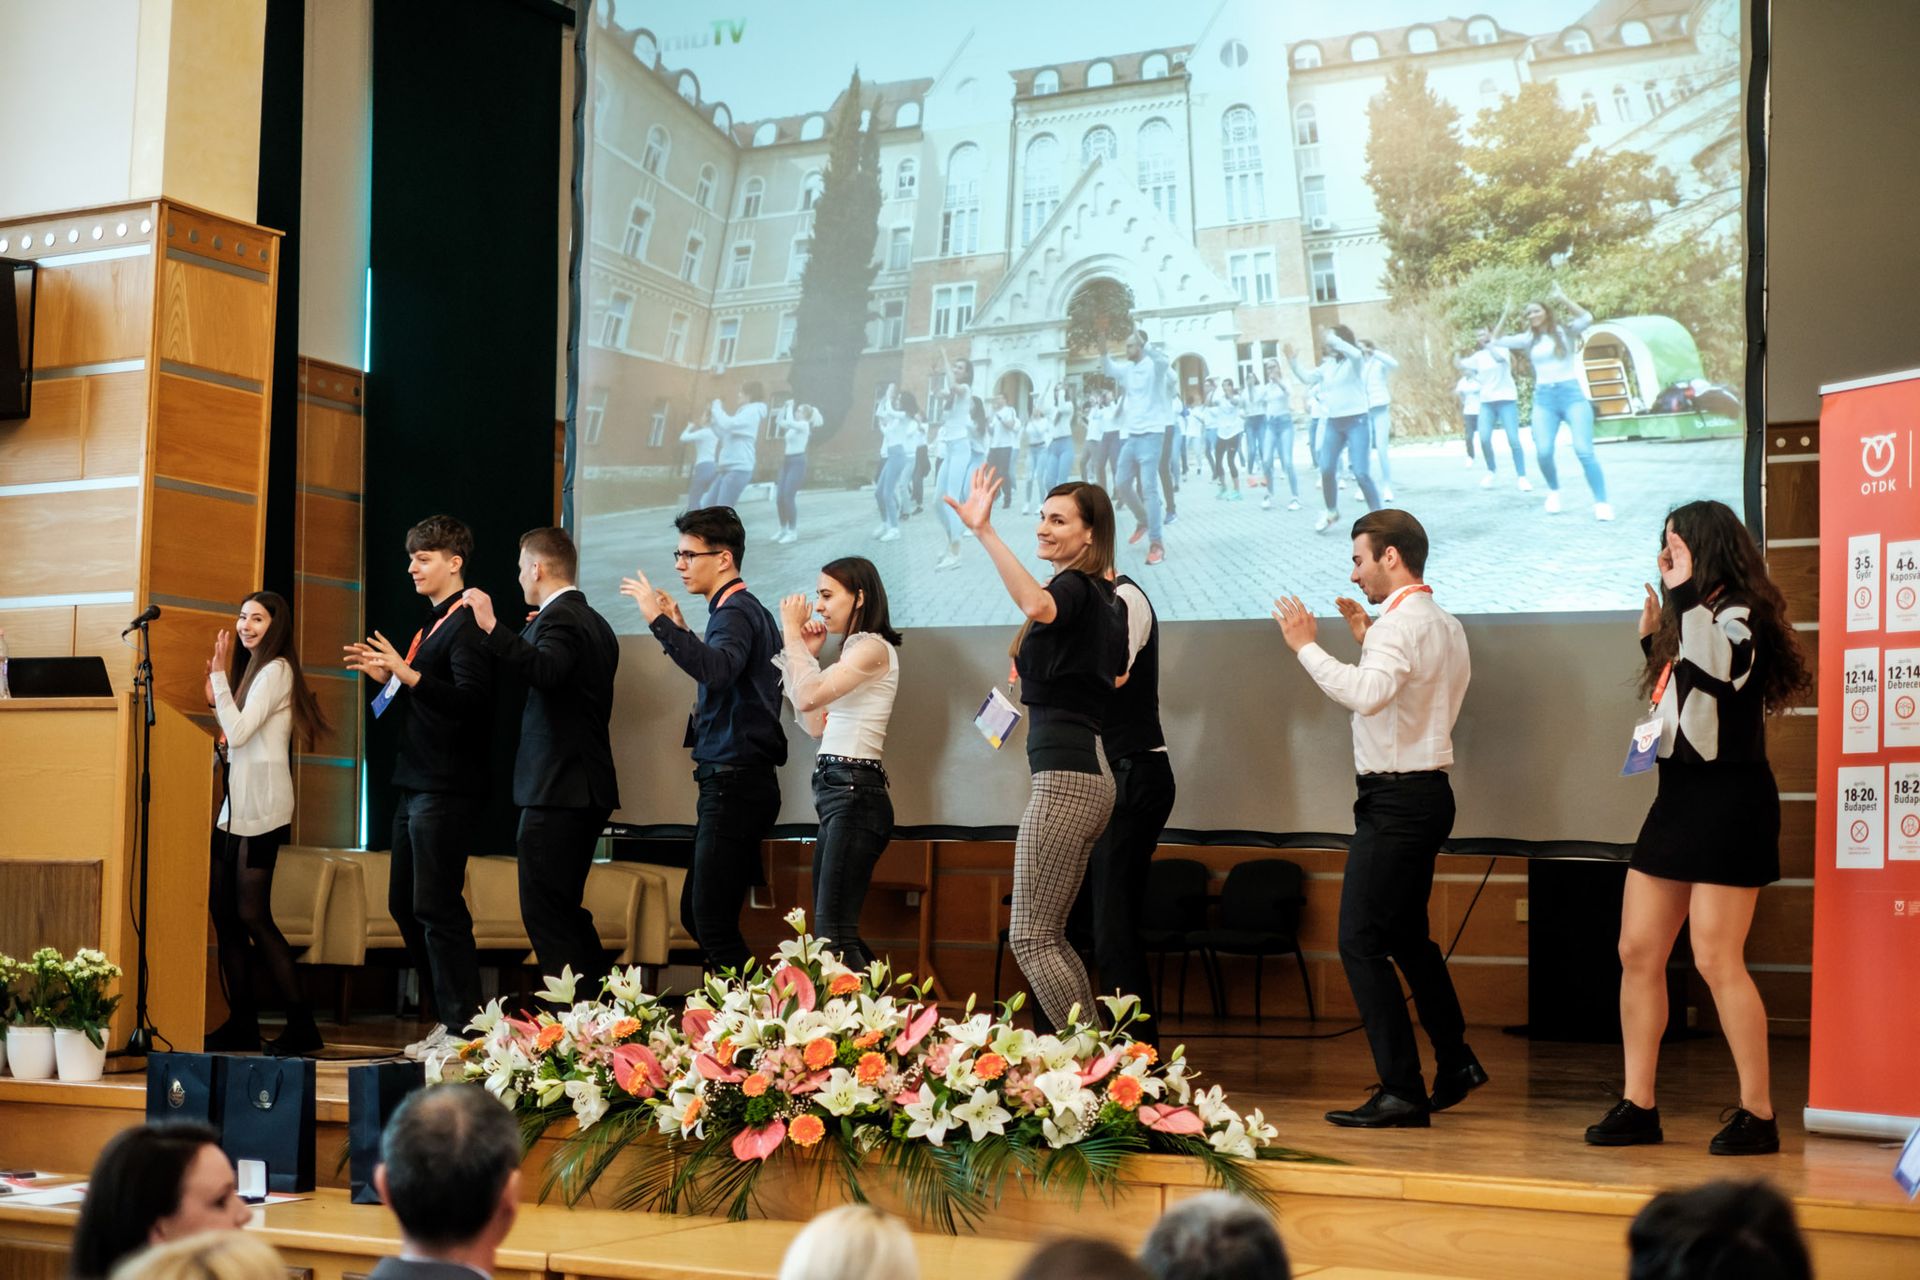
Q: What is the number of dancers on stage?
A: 9